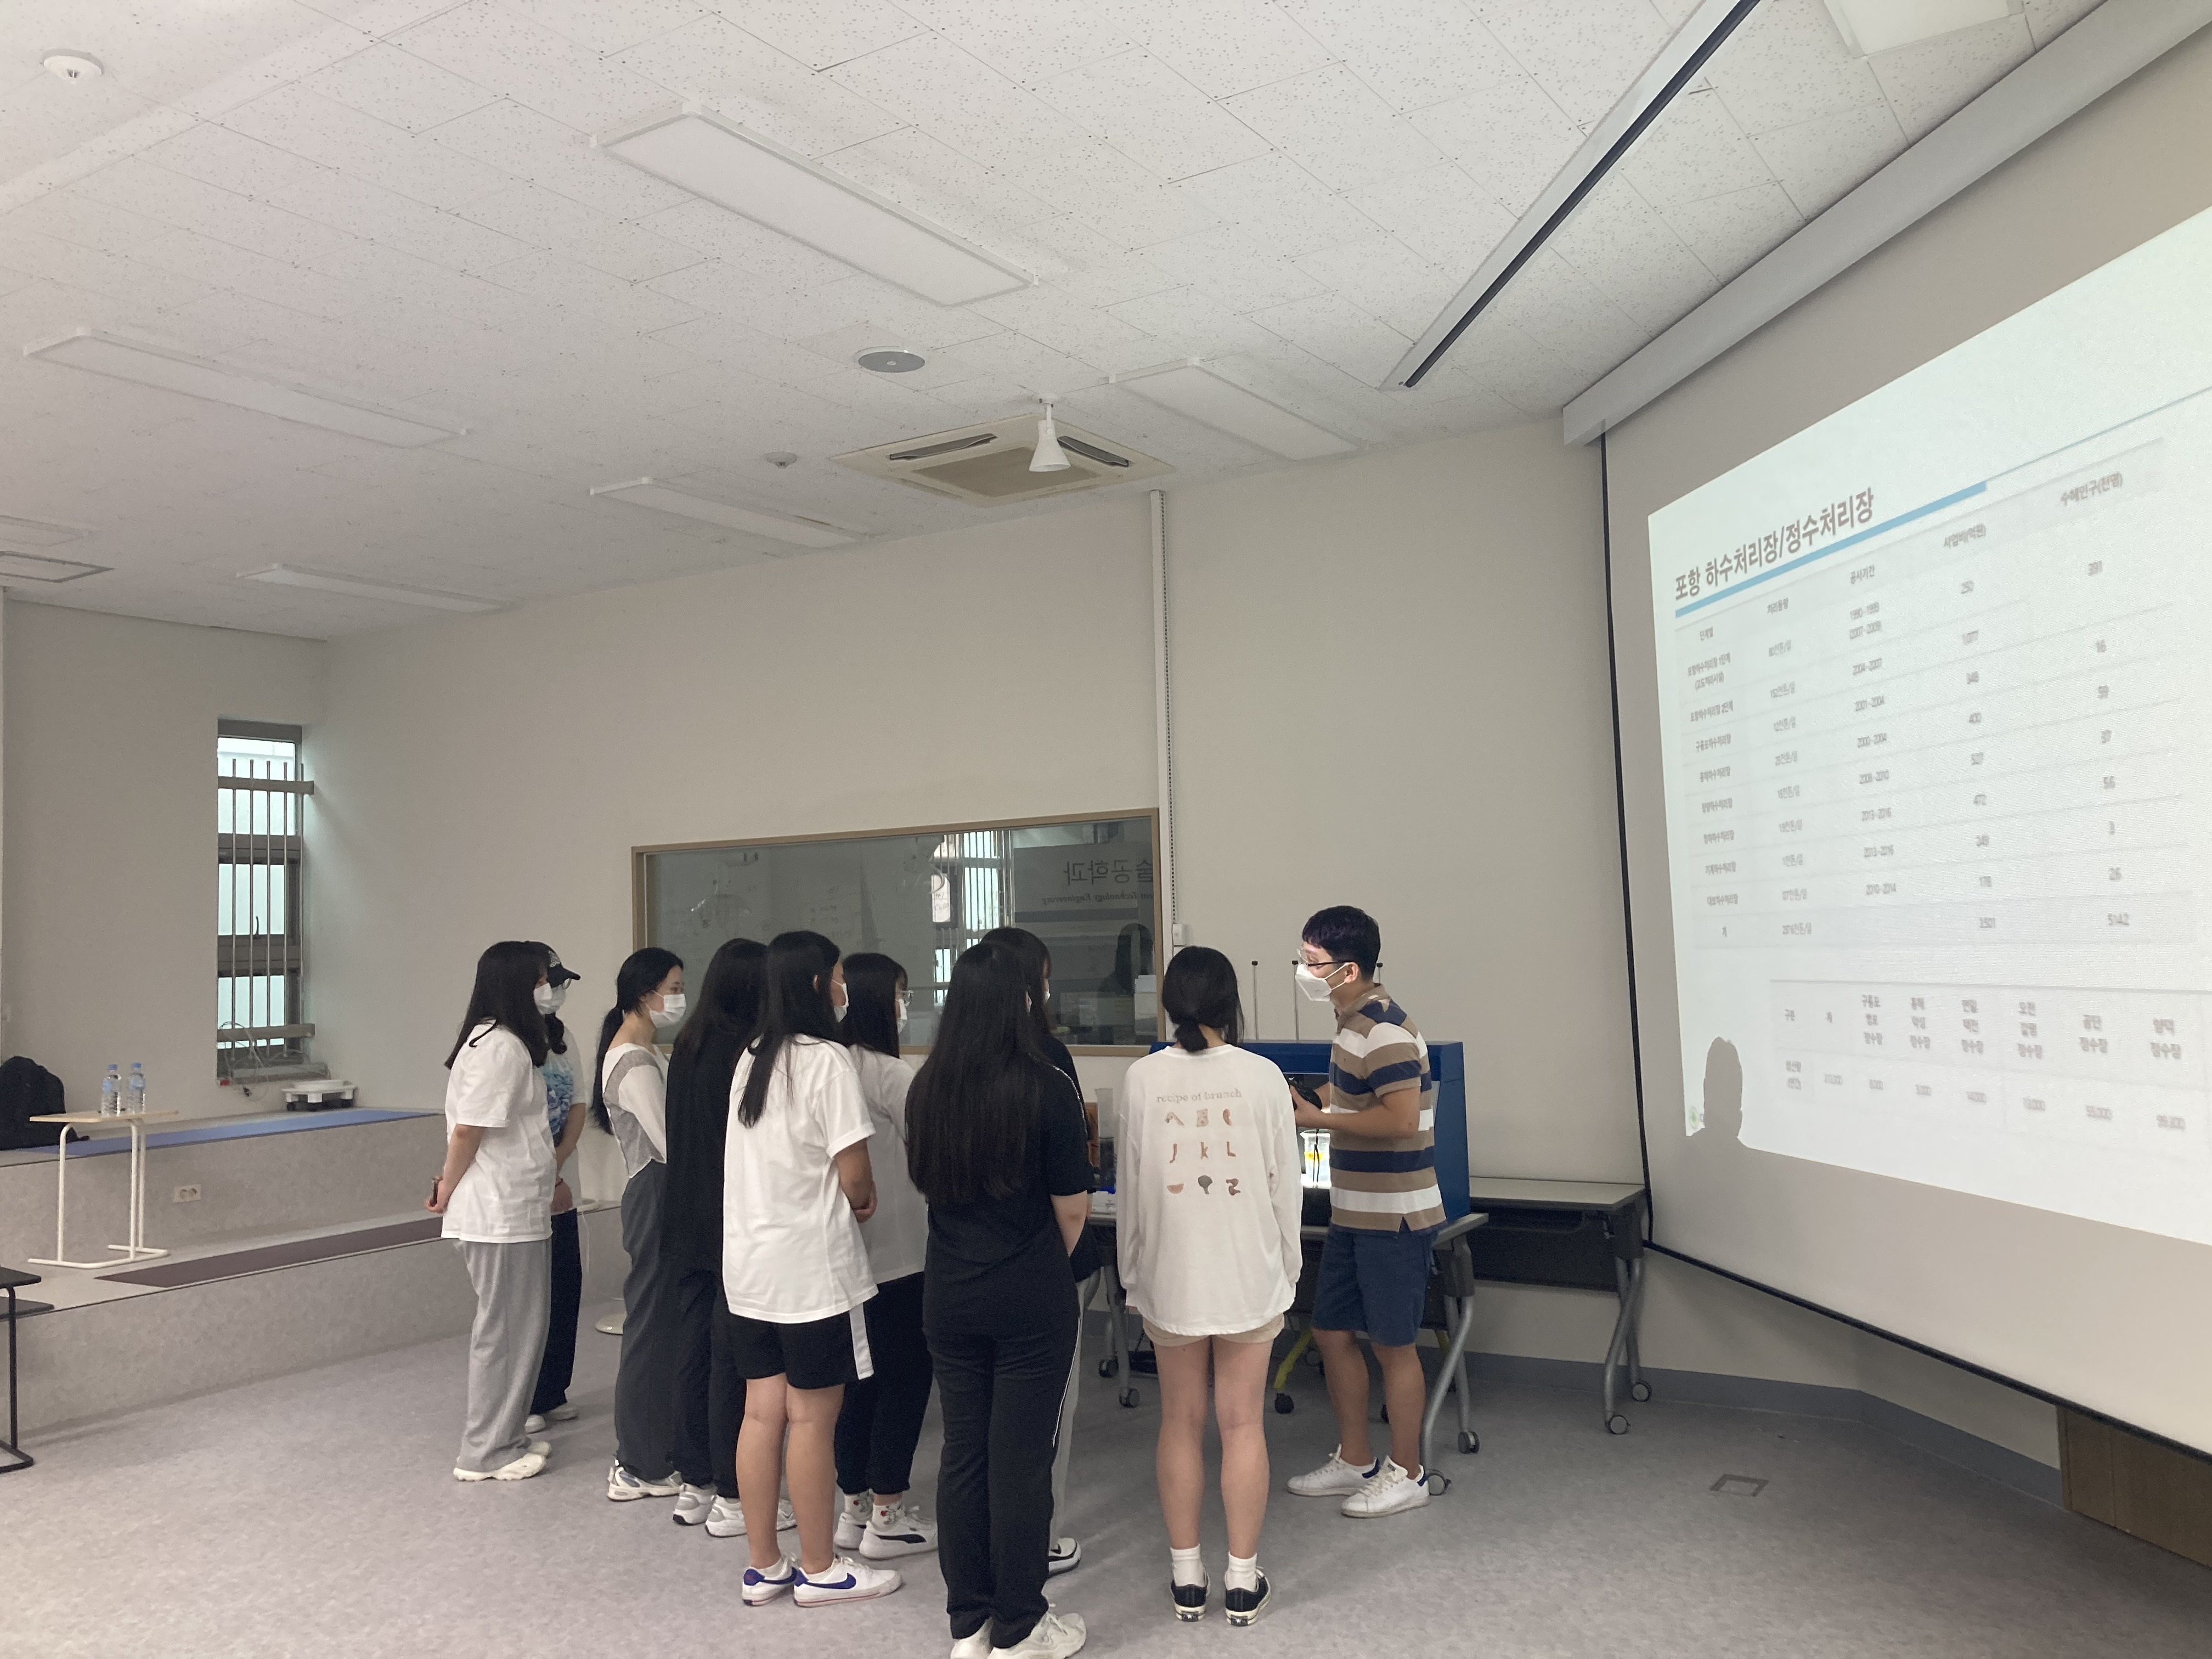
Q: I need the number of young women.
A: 9